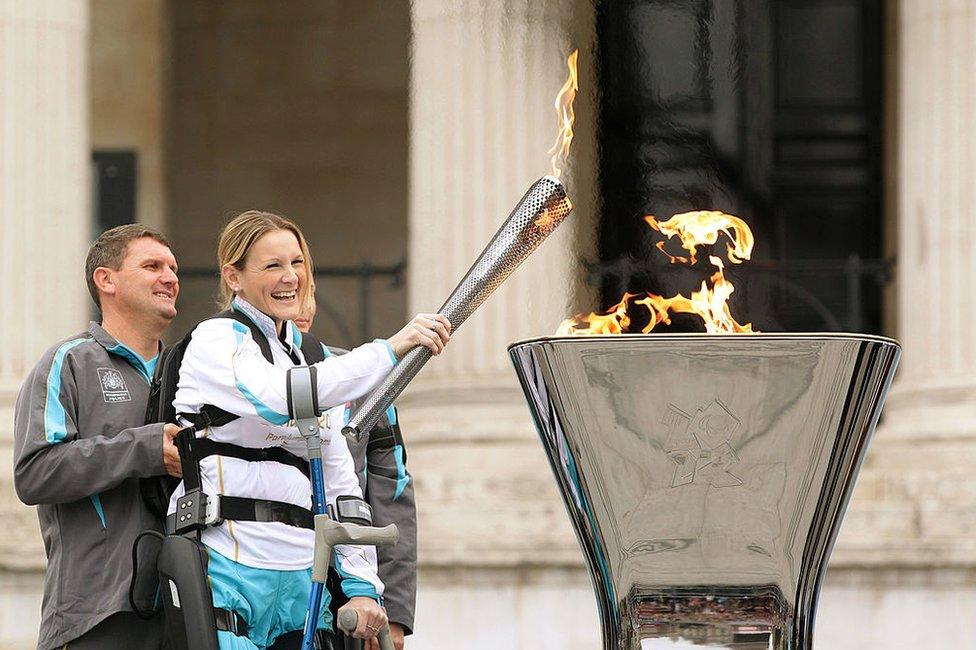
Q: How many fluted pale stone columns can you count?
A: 3